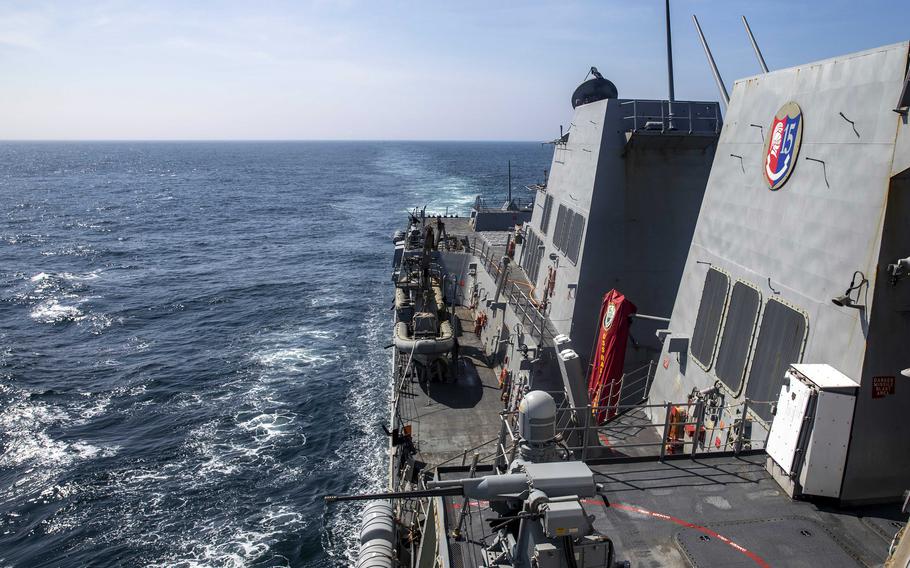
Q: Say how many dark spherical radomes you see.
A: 1